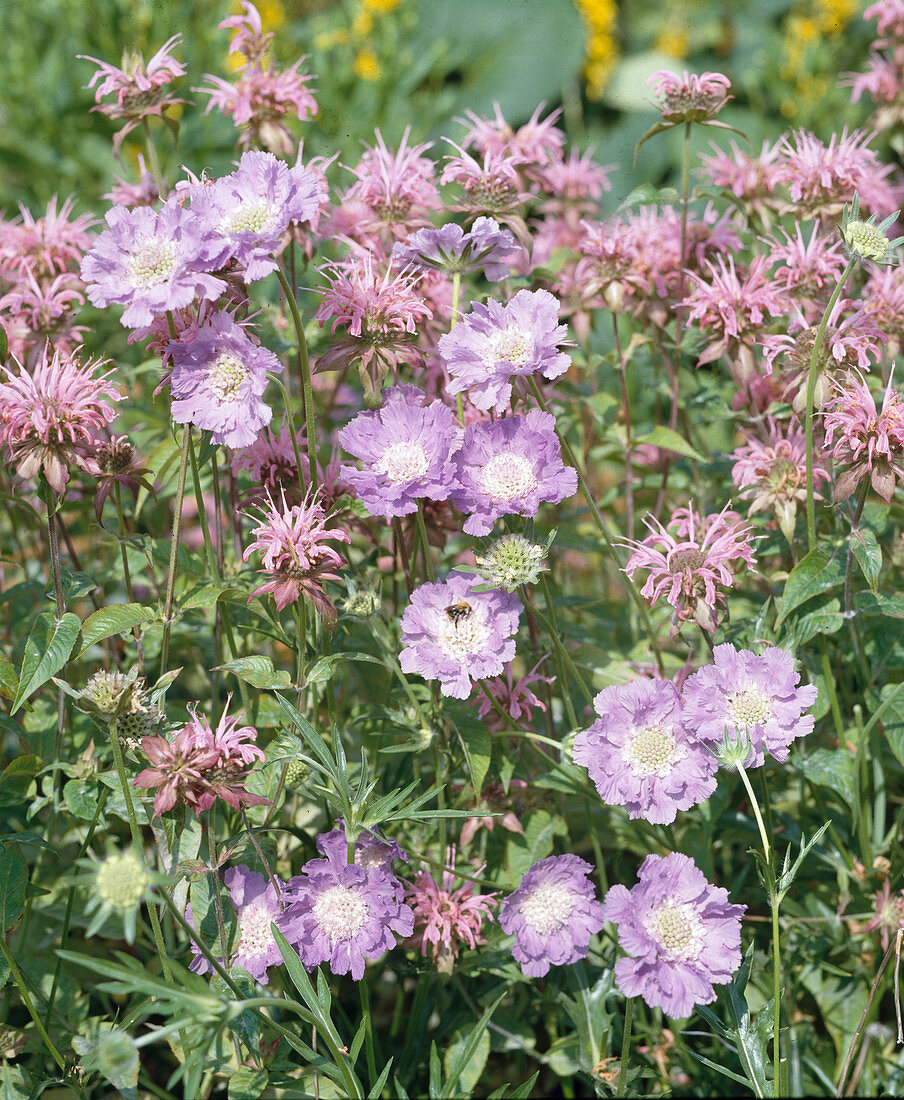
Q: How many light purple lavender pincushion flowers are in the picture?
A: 15